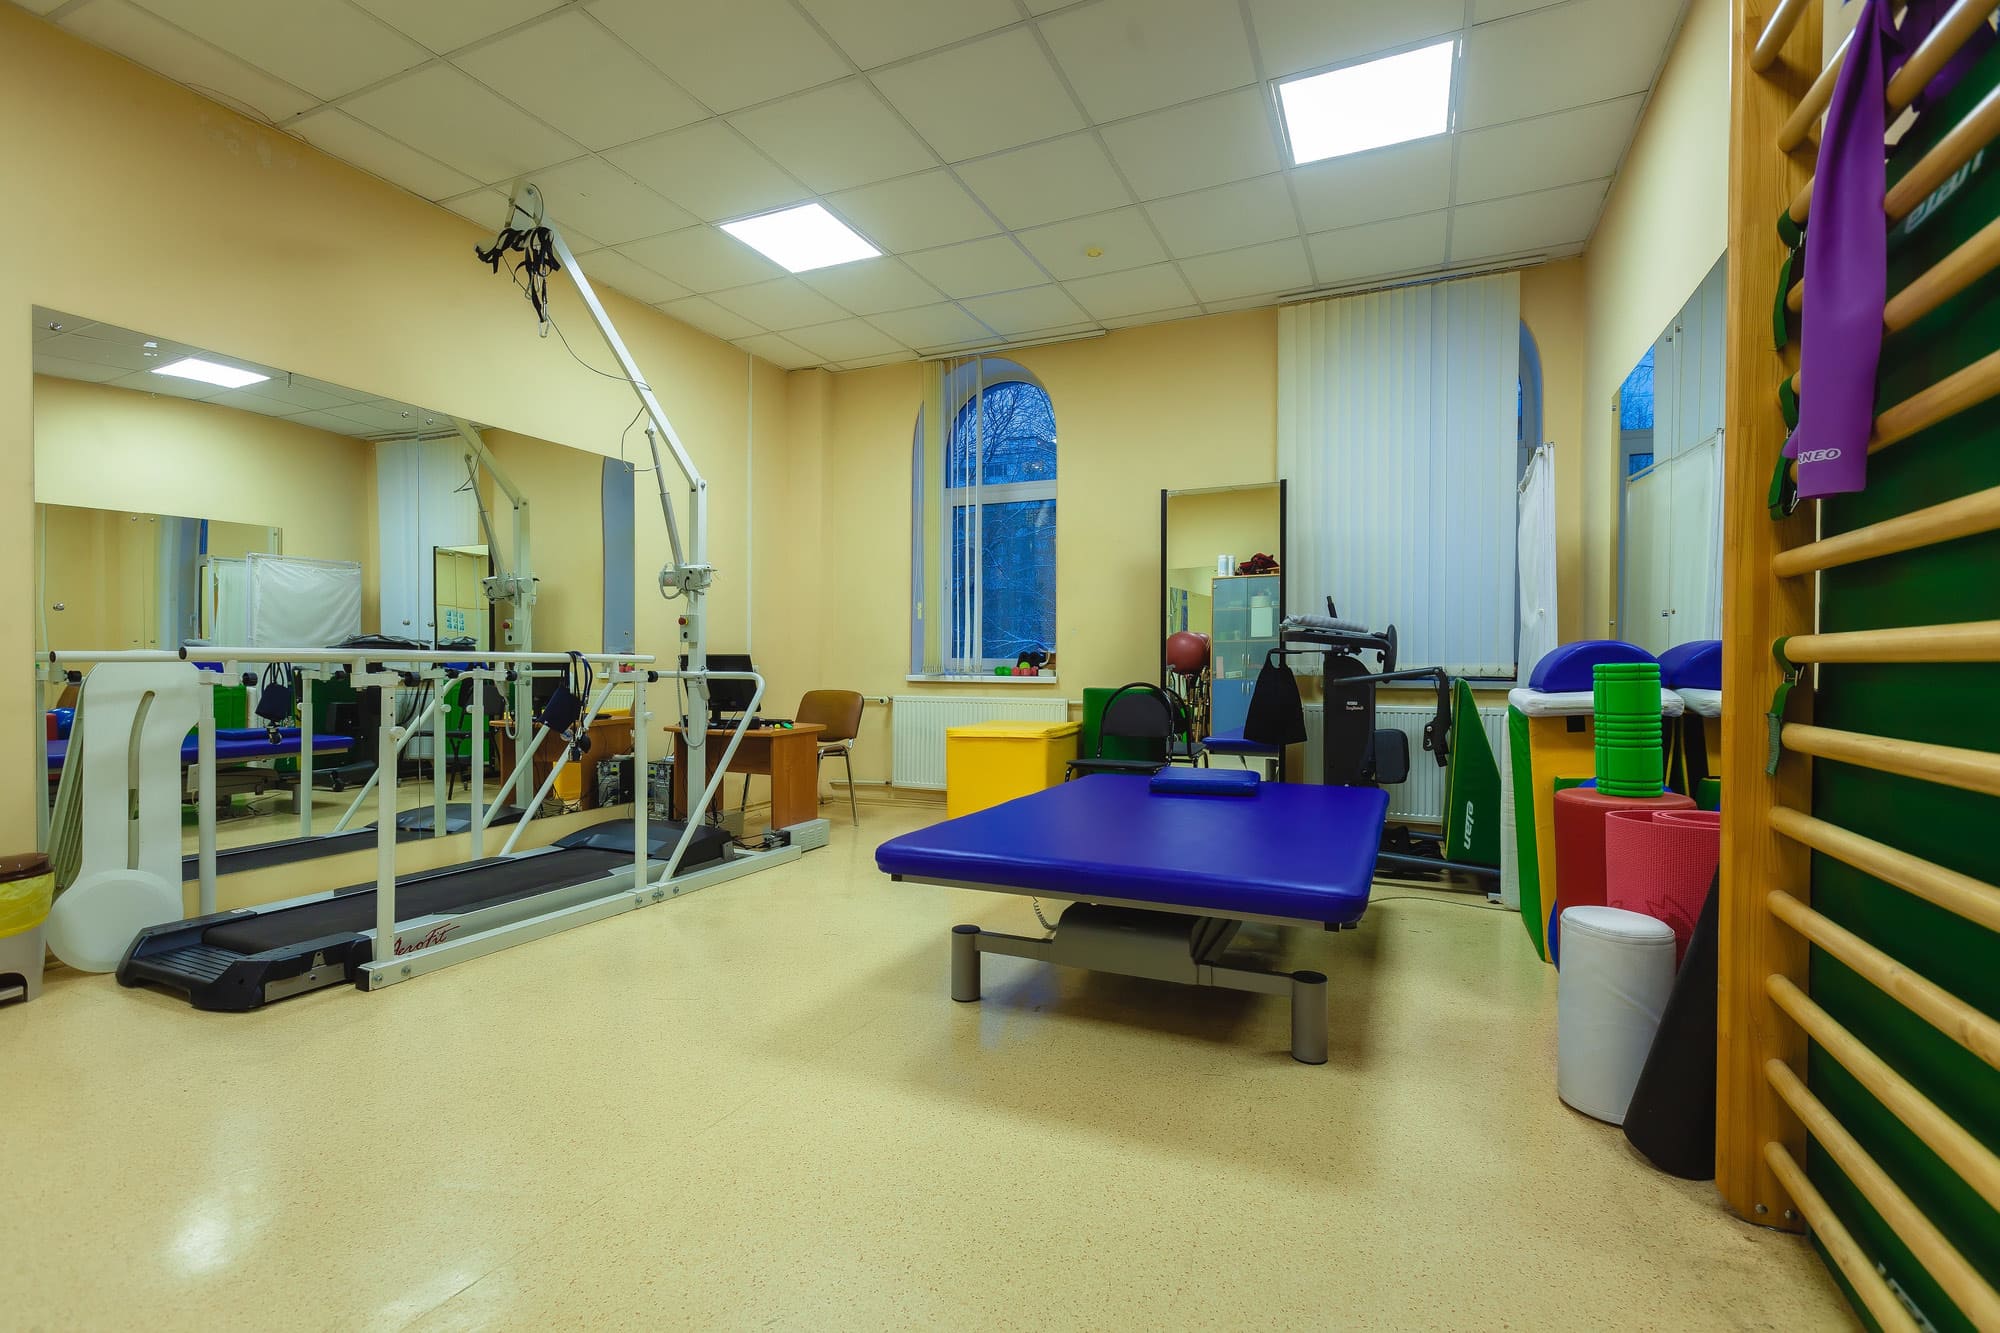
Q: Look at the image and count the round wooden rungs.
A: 14